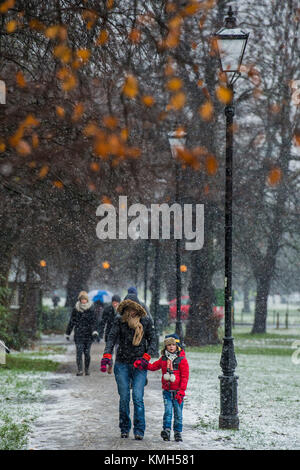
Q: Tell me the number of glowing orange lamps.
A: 3